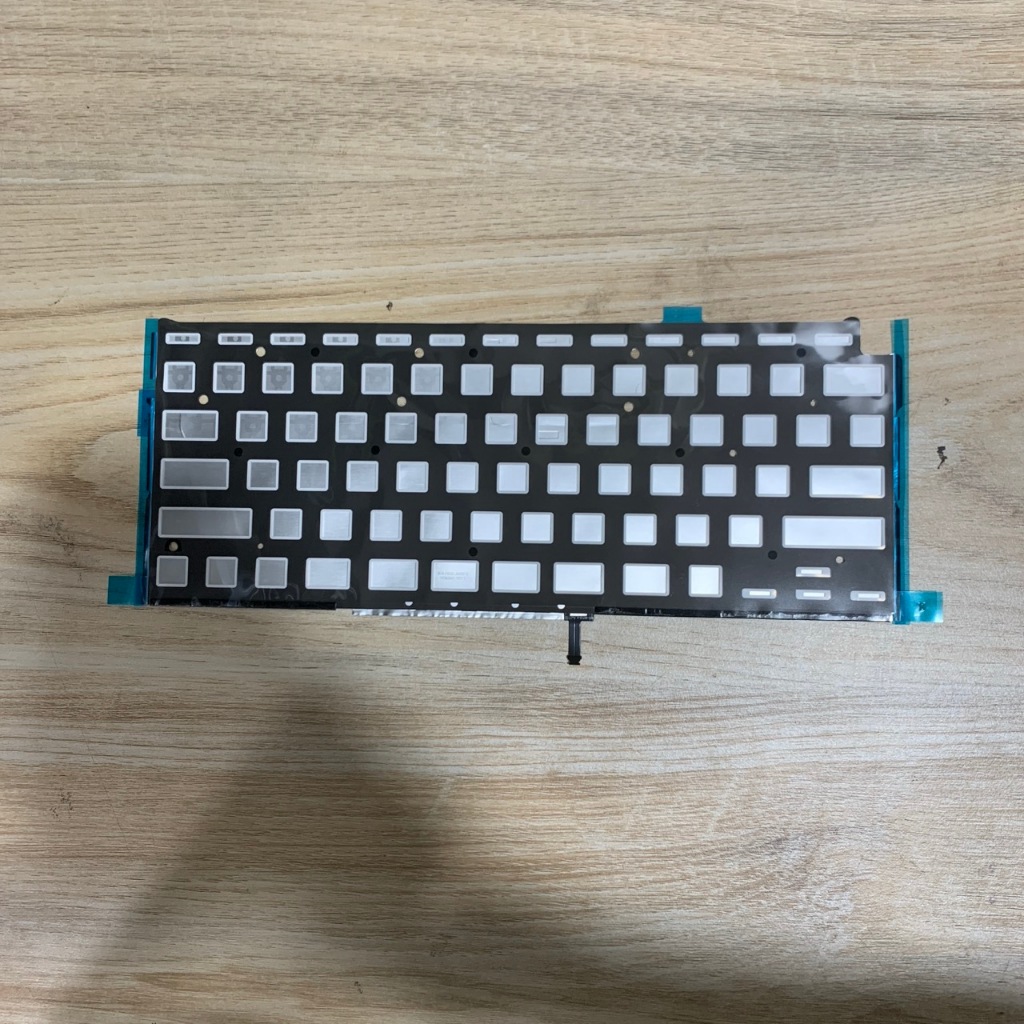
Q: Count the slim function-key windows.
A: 13